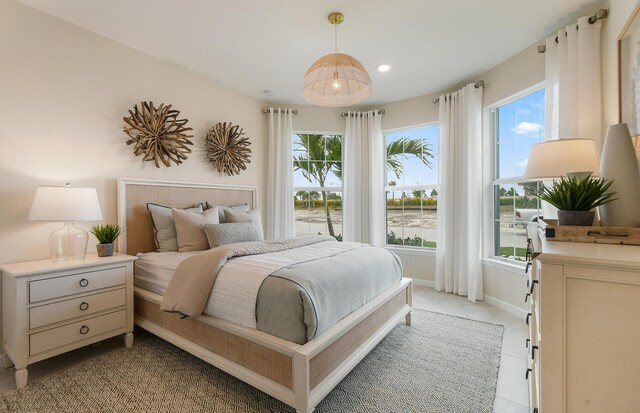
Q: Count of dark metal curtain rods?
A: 4